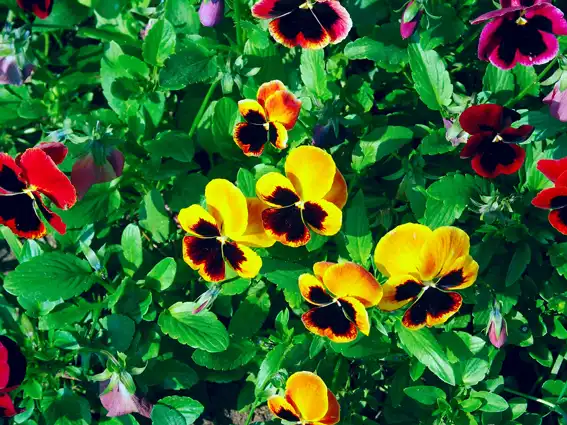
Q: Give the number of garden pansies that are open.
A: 13